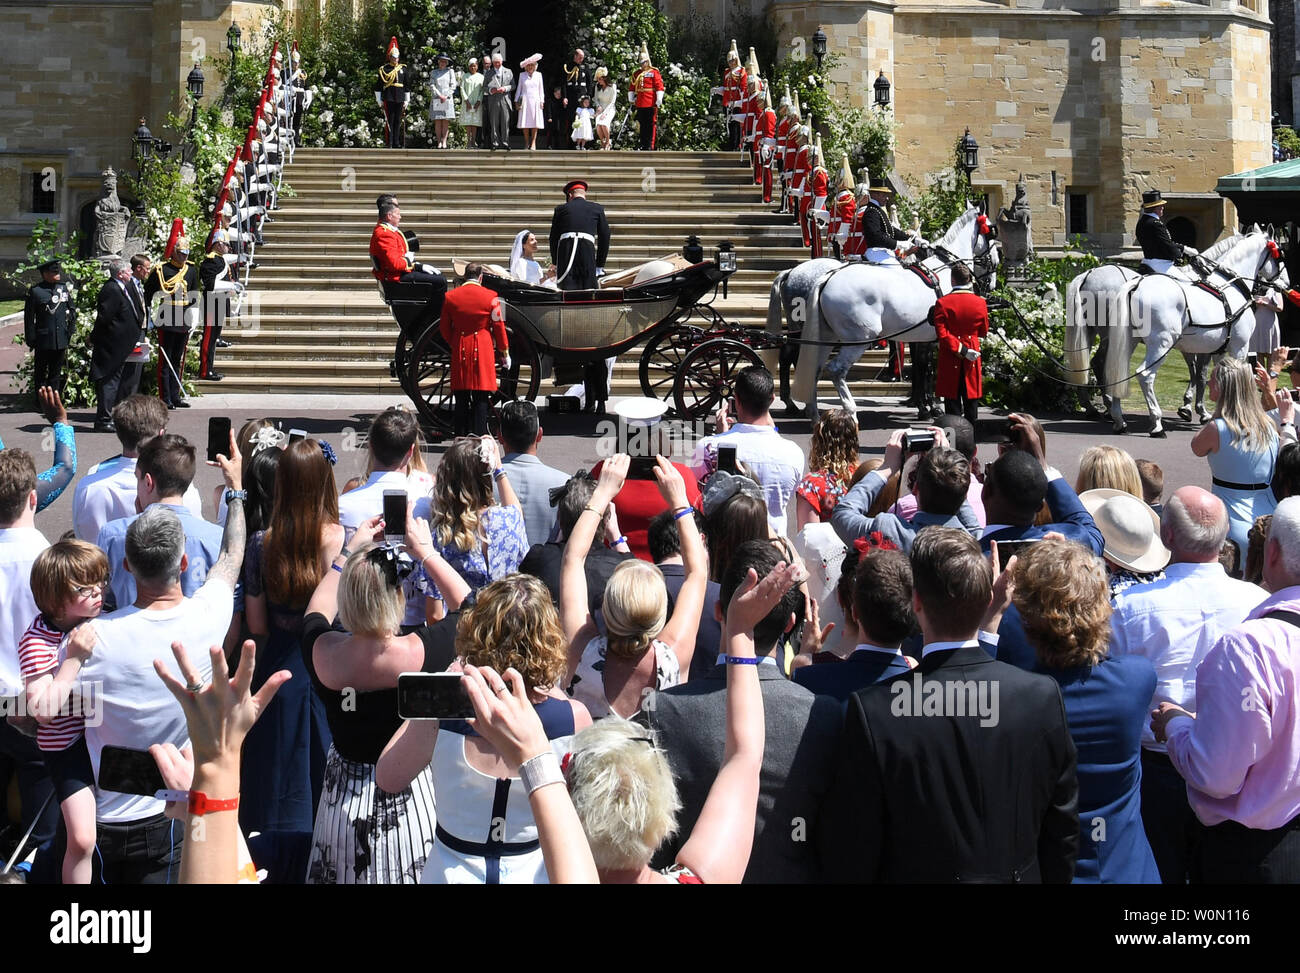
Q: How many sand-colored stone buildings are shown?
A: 1